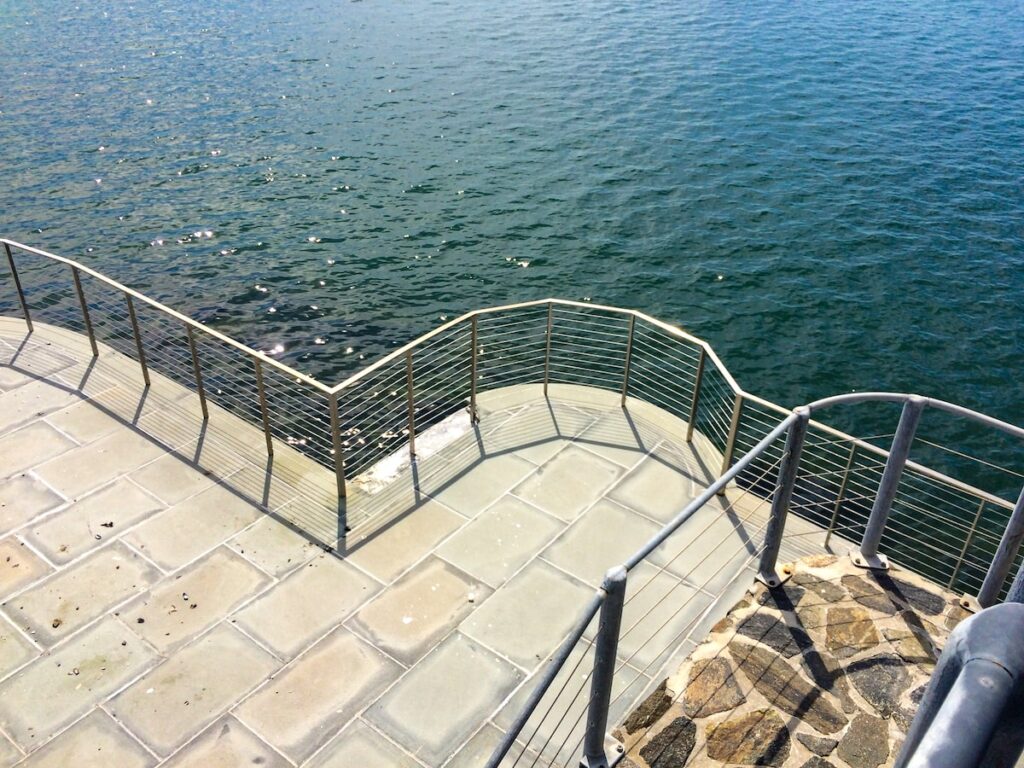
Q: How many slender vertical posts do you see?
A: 14